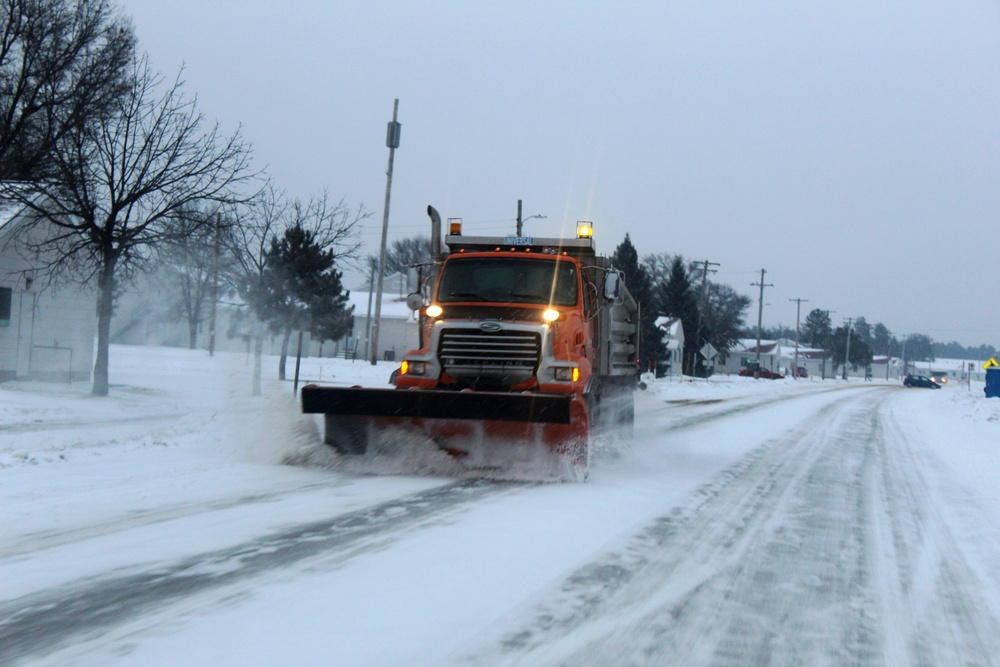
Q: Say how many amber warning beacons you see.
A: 2